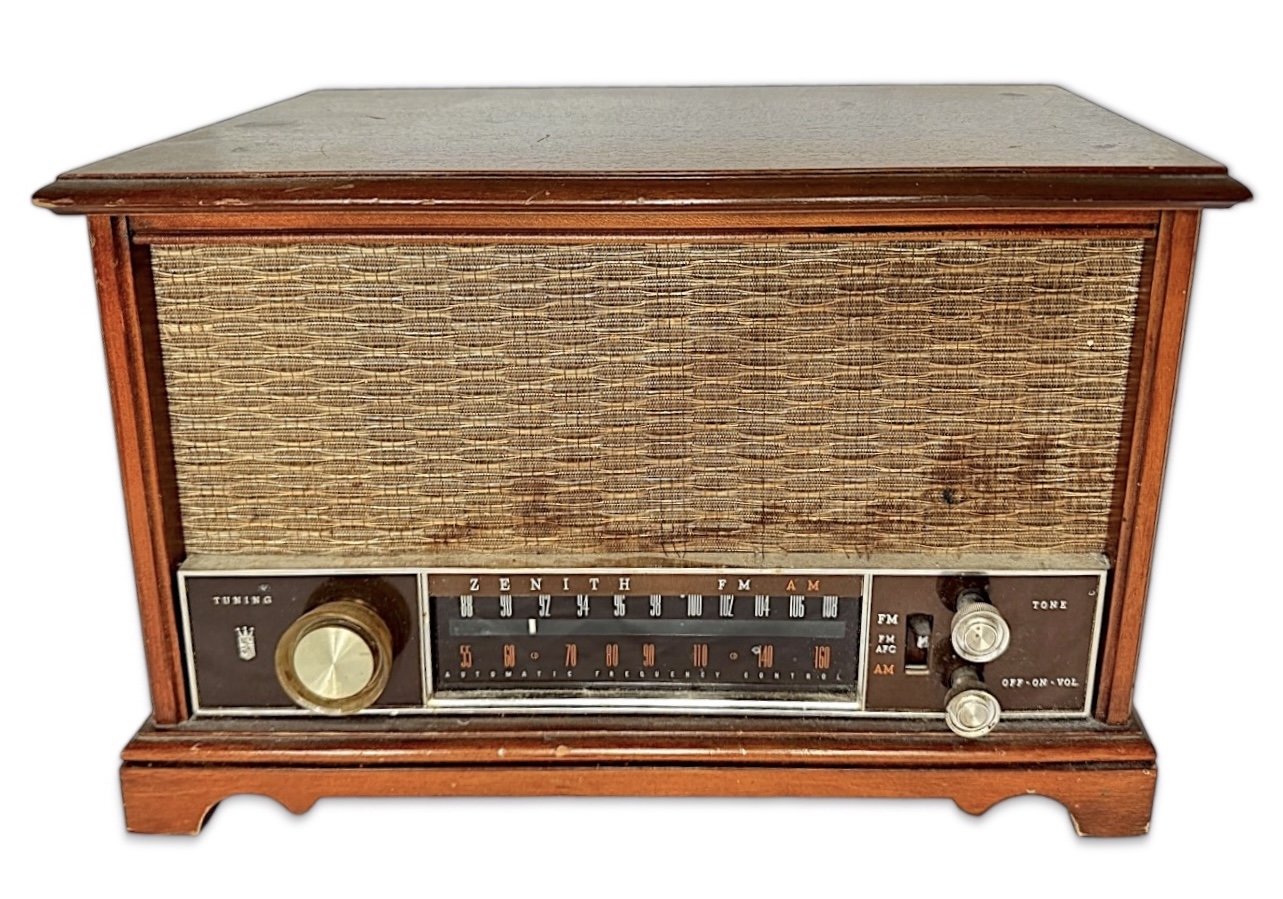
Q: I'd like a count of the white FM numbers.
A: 11